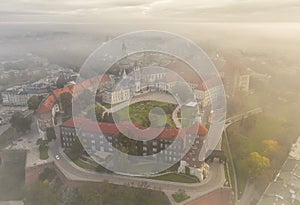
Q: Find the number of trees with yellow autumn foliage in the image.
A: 2